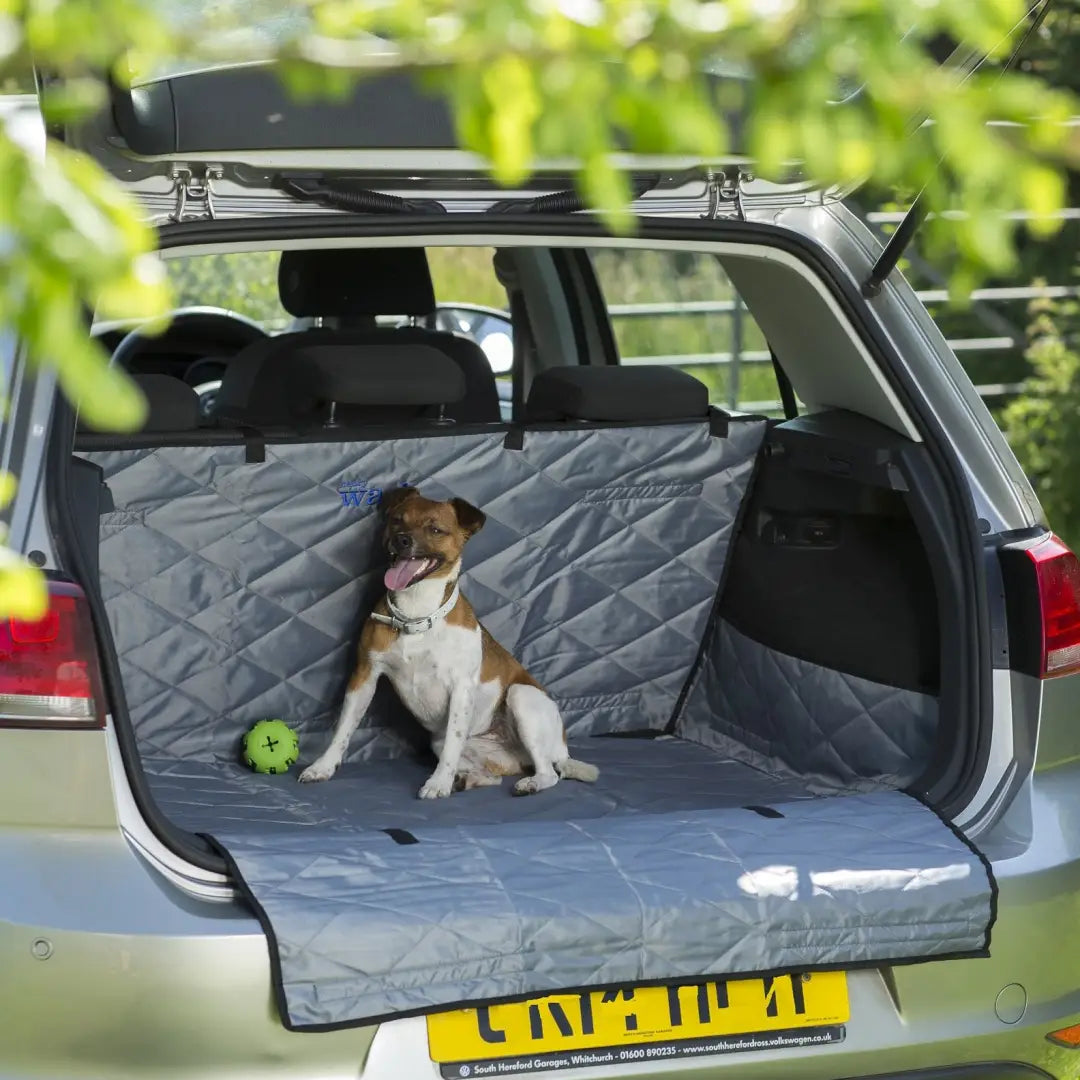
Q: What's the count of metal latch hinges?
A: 2